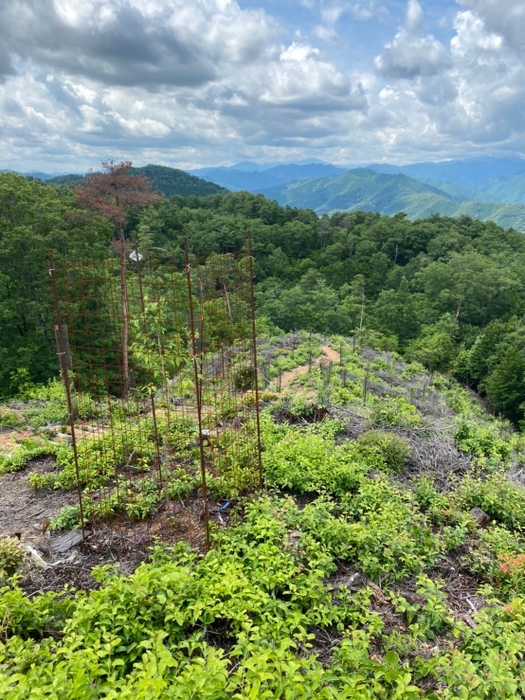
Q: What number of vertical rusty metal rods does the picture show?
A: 4